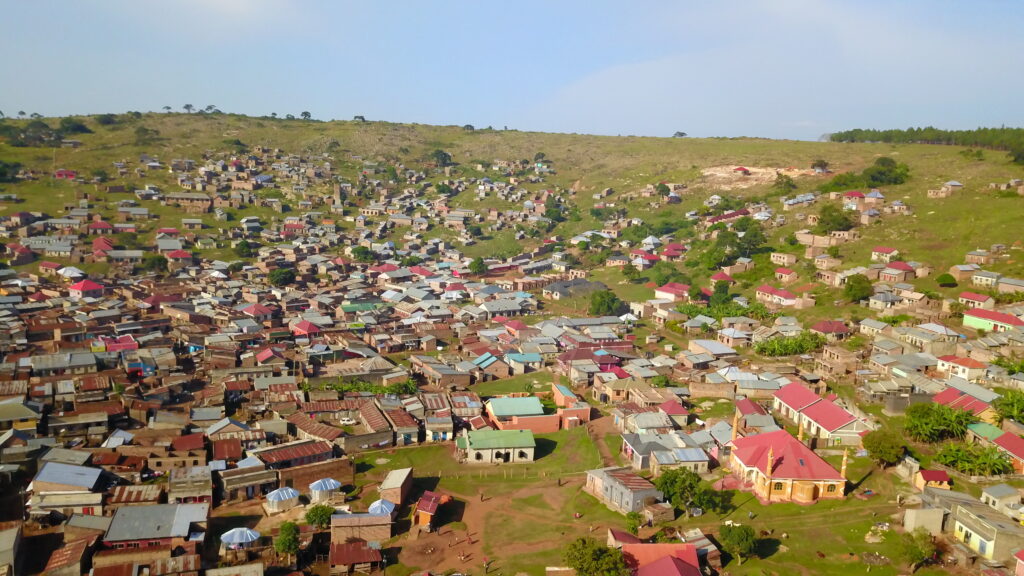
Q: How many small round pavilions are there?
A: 4